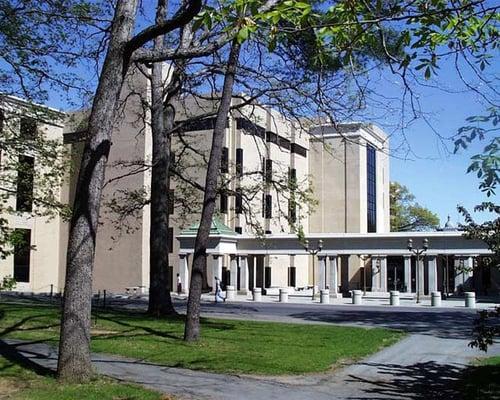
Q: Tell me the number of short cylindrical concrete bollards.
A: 8